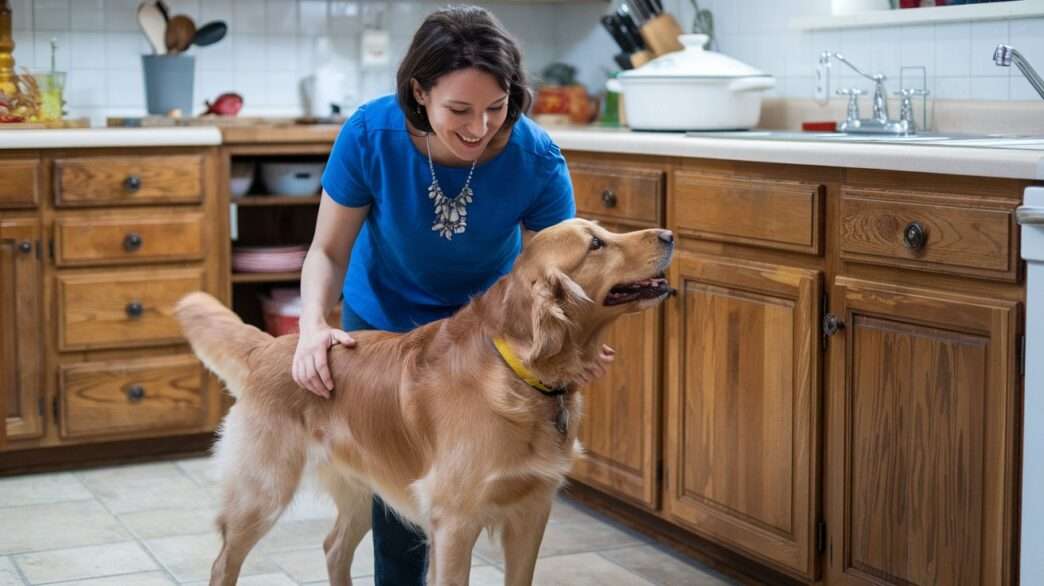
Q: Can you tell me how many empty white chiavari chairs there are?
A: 0